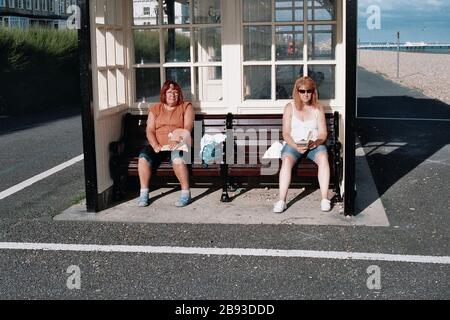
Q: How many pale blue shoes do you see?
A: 2